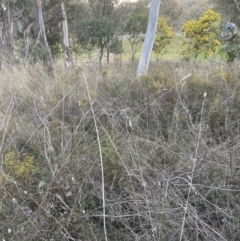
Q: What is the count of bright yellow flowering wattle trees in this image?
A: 2